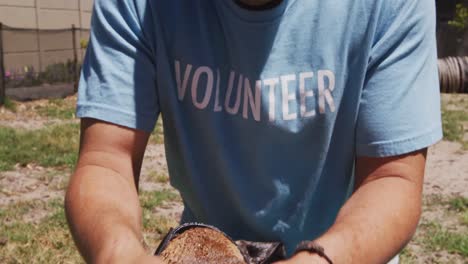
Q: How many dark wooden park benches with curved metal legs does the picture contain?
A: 0